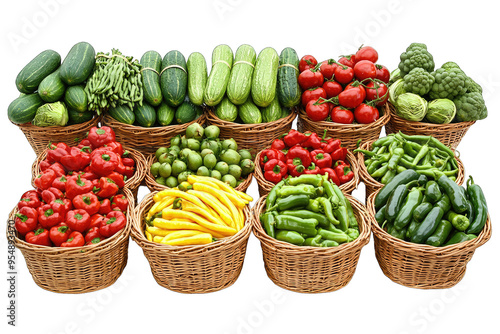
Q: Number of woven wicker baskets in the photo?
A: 13